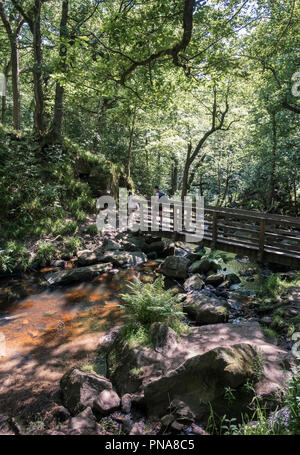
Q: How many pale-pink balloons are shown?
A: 0